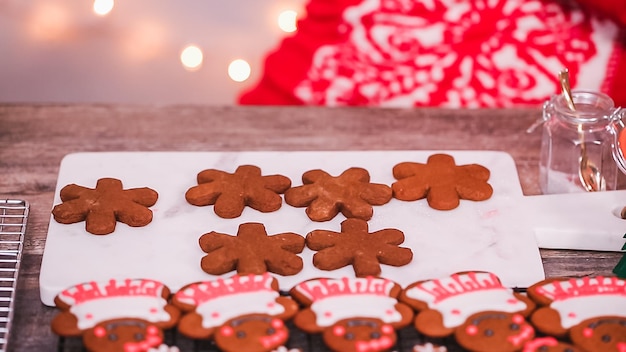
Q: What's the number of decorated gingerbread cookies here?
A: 5